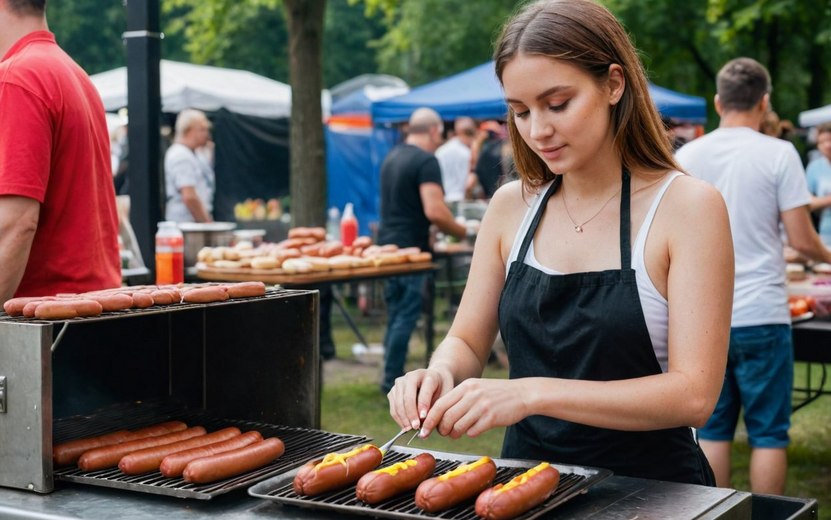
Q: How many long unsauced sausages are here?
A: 5